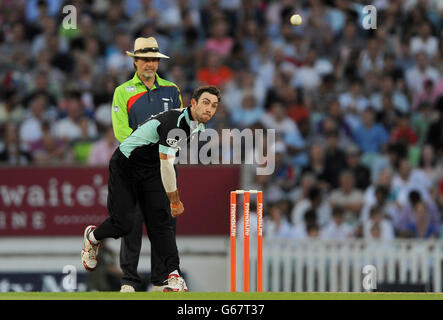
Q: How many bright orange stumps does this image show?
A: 3